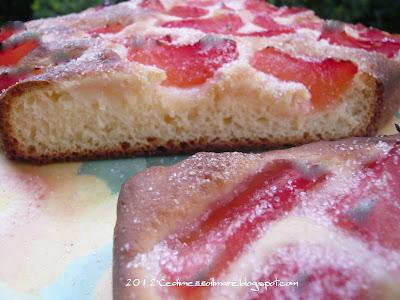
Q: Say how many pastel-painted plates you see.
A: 1